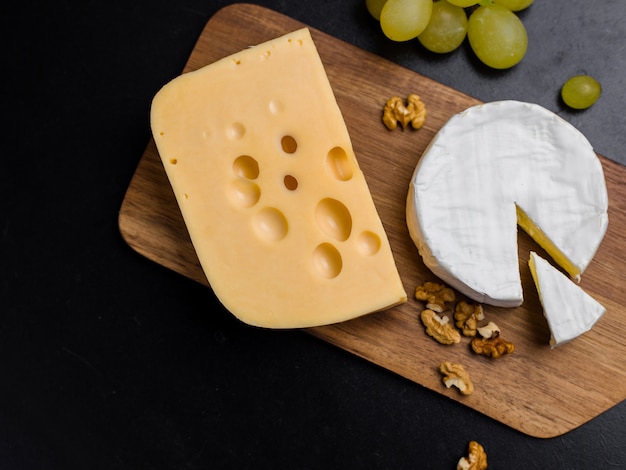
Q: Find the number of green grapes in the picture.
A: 7